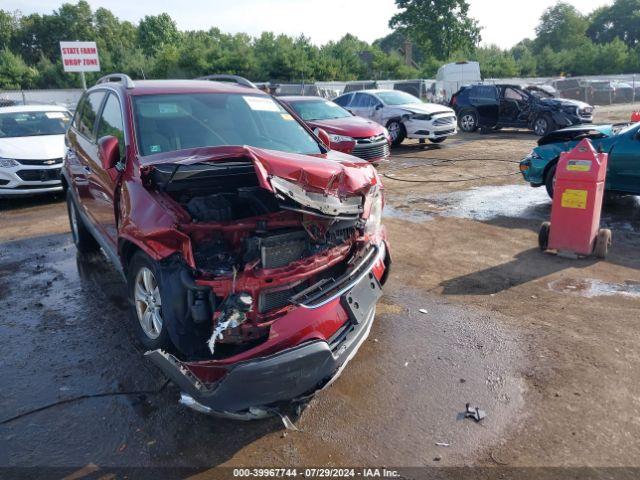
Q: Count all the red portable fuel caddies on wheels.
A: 1